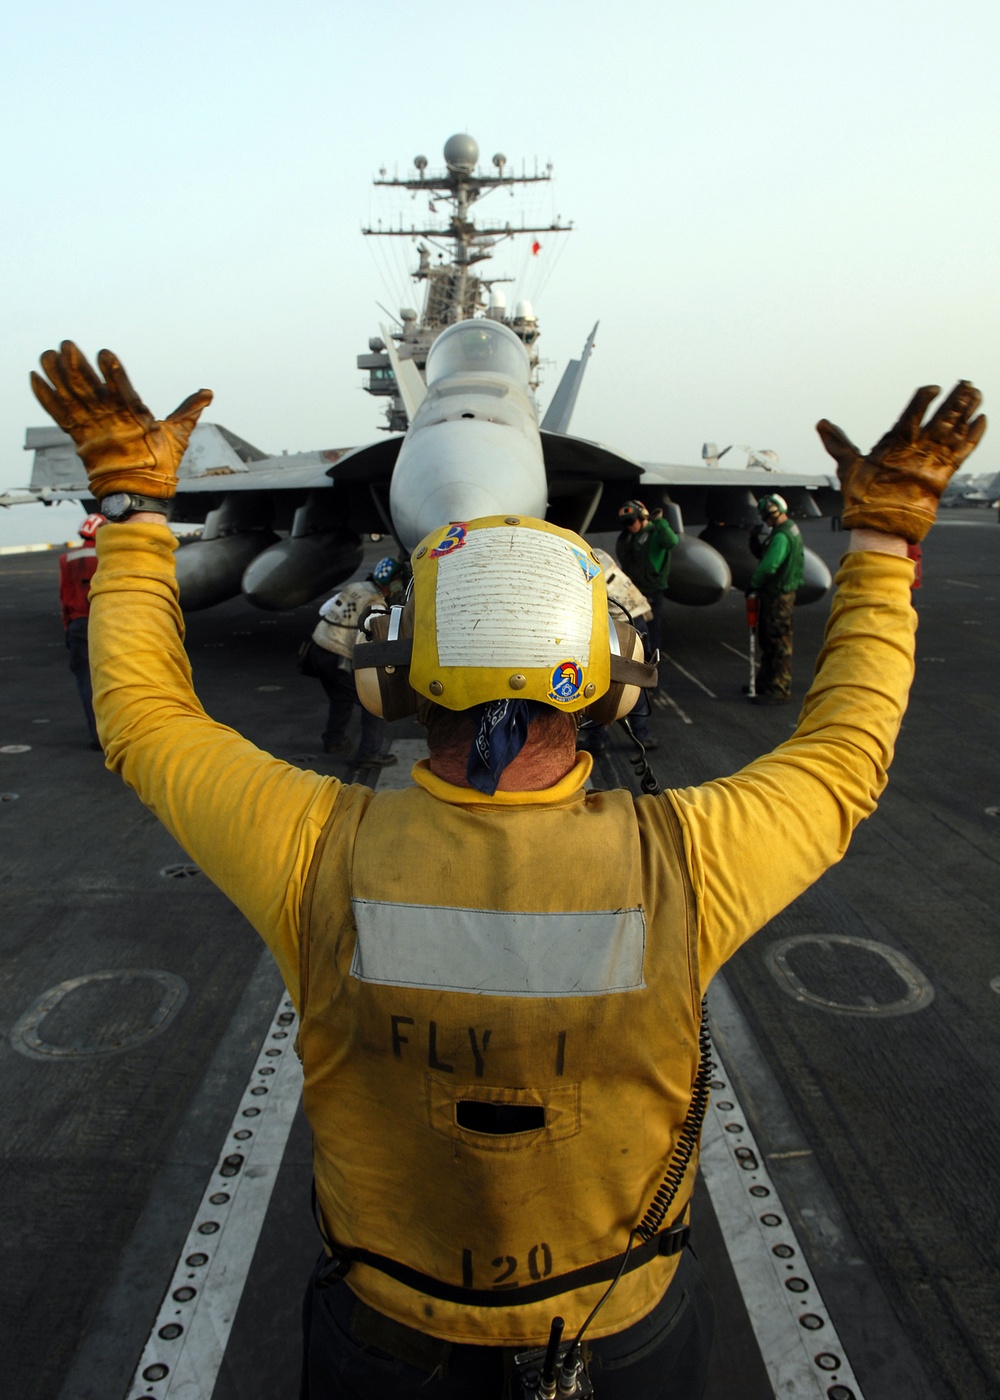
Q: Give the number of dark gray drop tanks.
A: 4